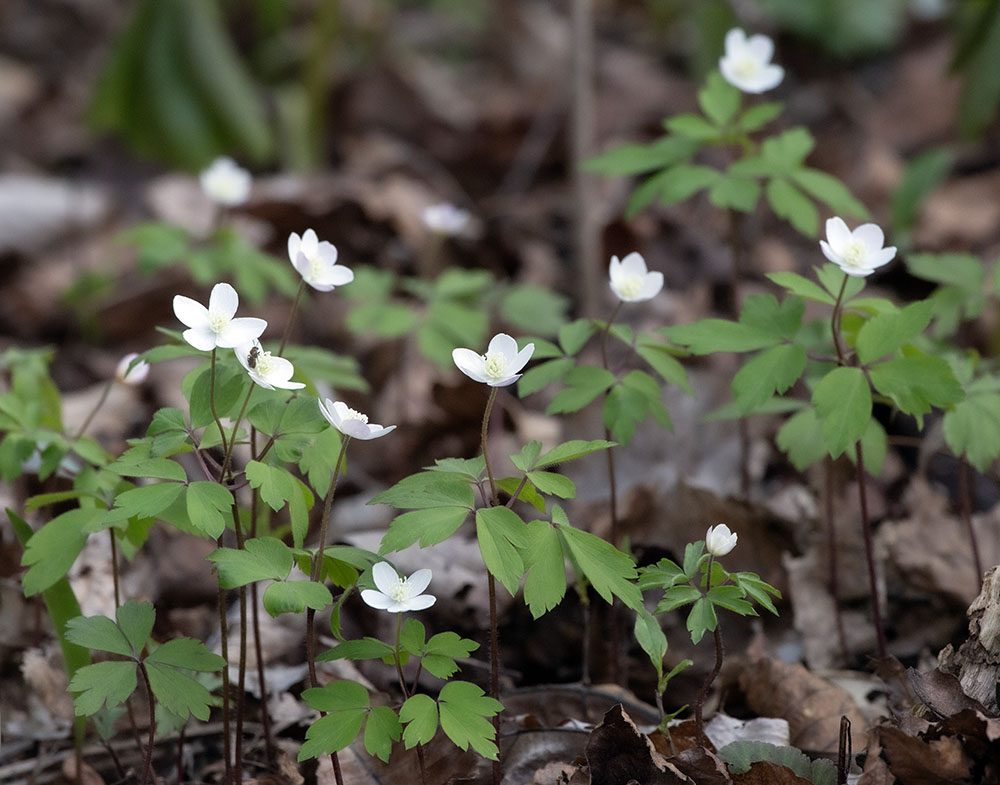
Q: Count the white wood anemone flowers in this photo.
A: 13